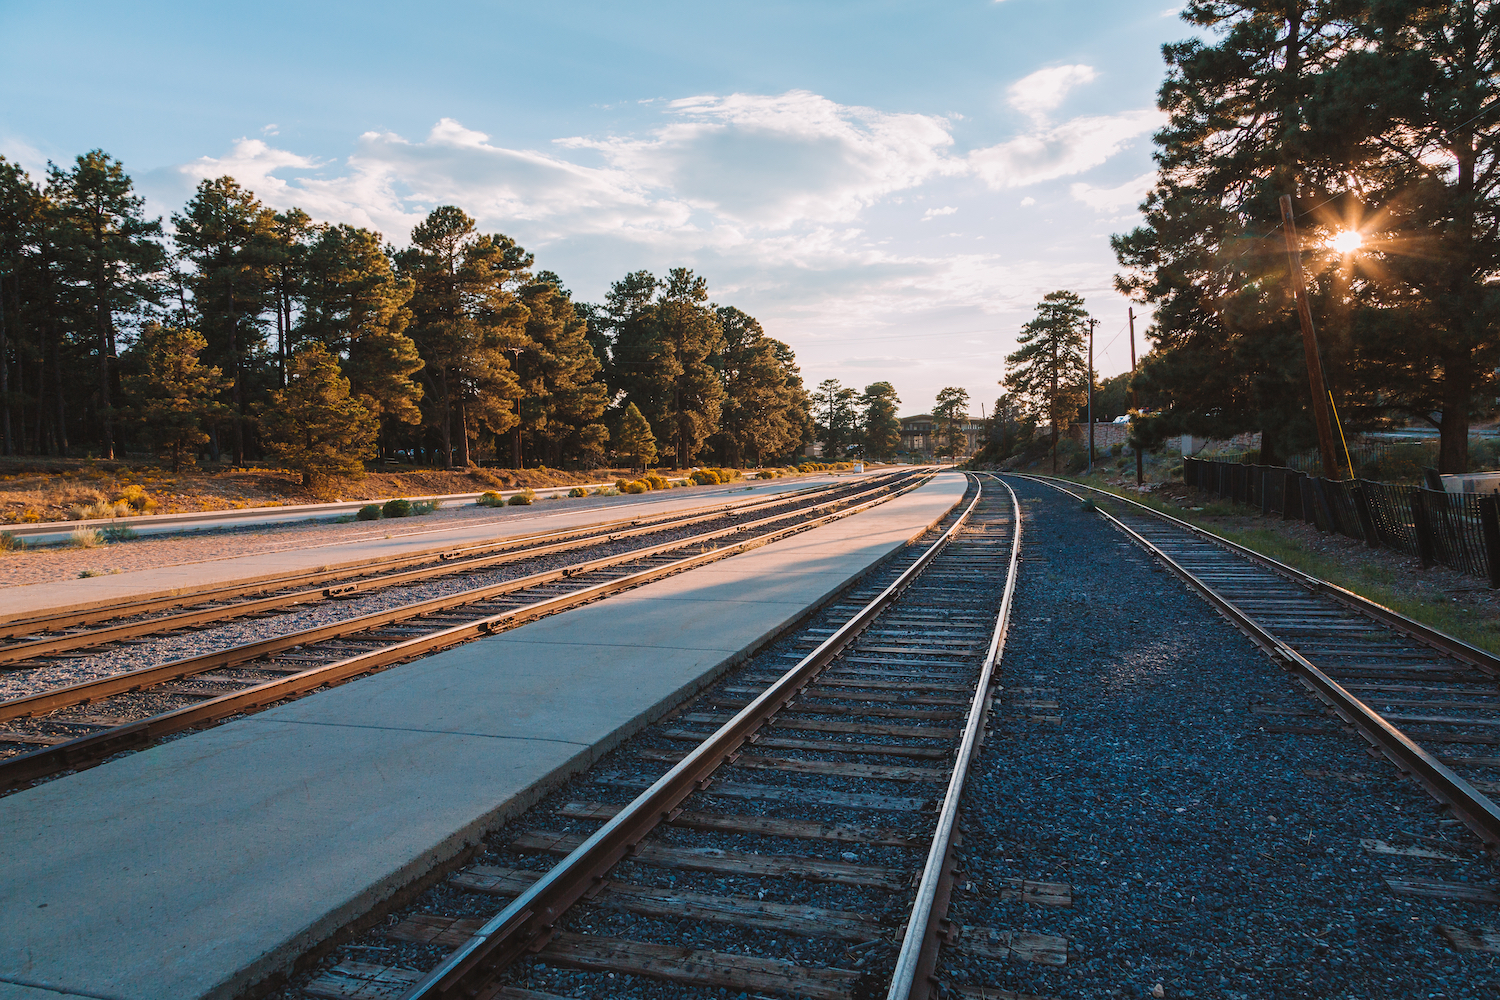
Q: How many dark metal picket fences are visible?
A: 1